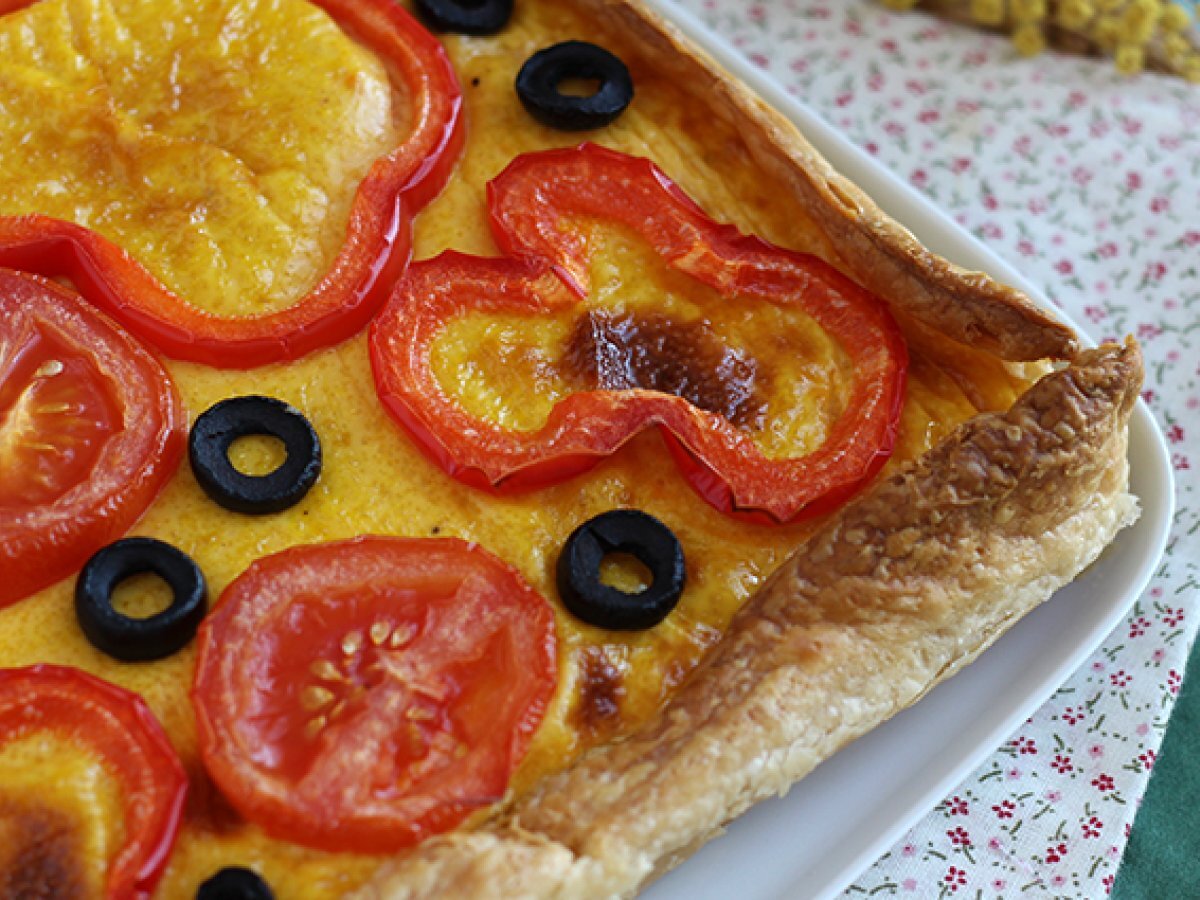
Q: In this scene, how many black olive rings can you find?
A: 6